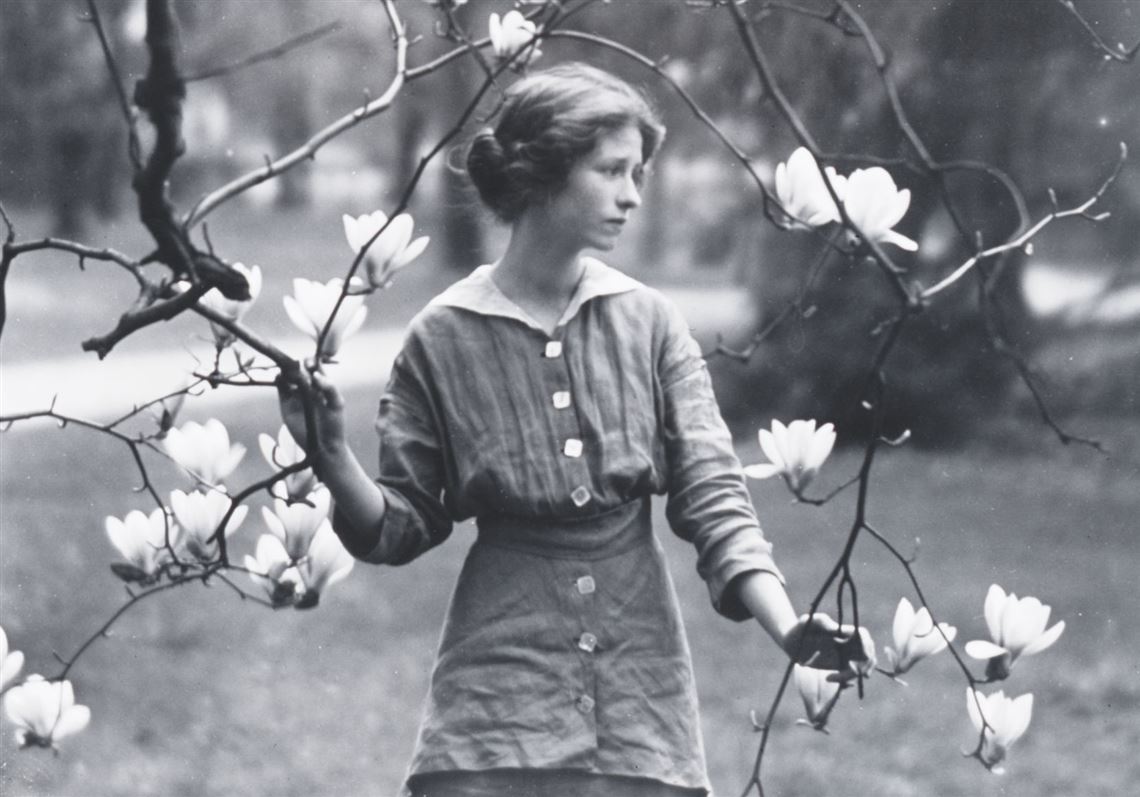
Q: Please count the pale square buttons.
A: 7